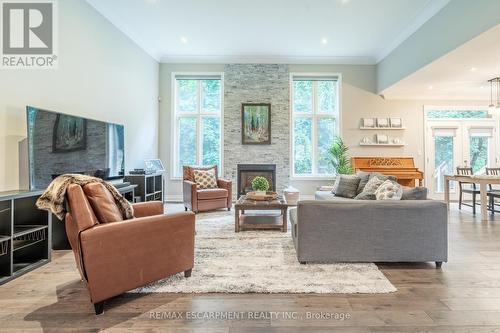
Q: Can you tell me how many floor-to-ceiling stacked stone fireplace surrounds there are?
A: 1